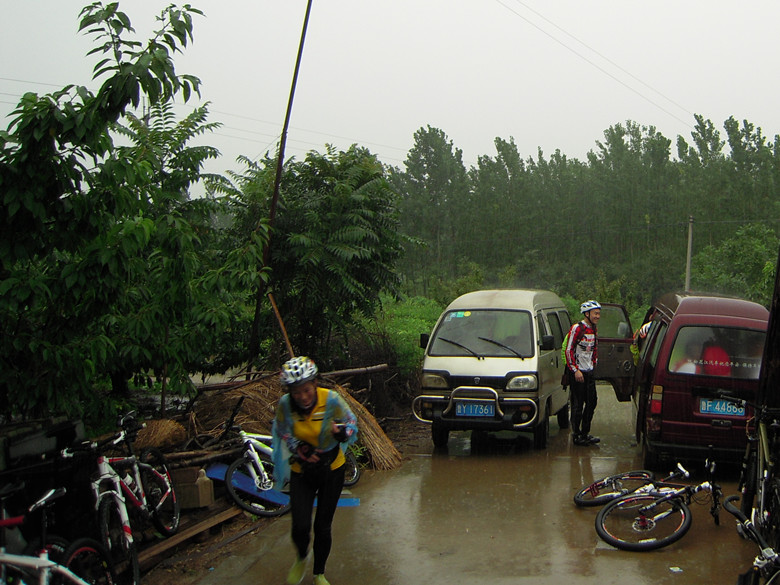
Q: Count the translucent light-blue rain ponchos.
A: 1